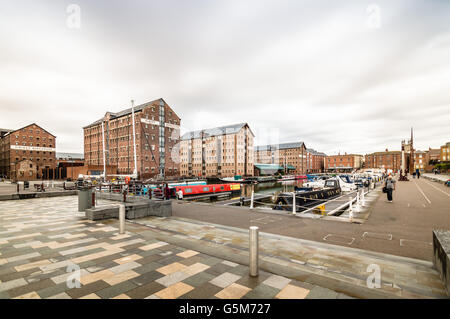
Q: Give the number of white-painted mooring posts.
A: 5